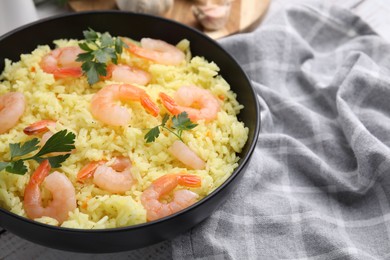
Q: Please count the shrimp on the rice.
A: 11